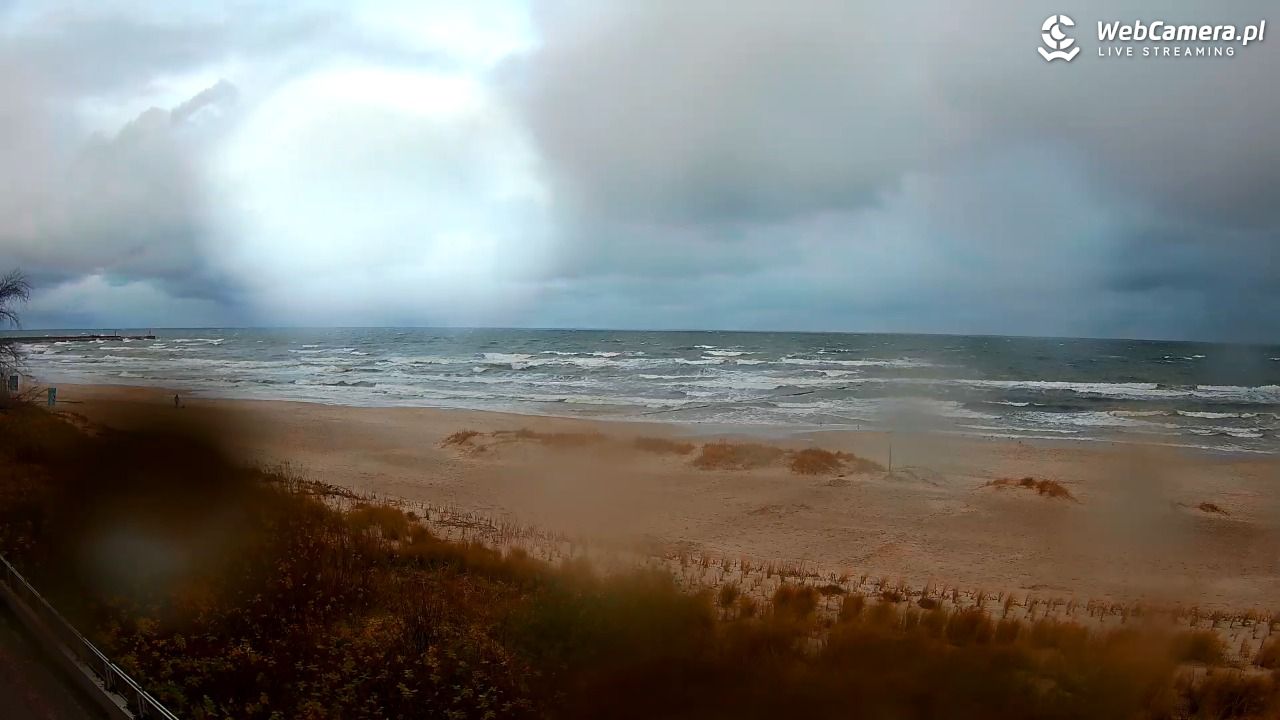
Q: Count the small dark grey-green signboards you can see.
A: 2